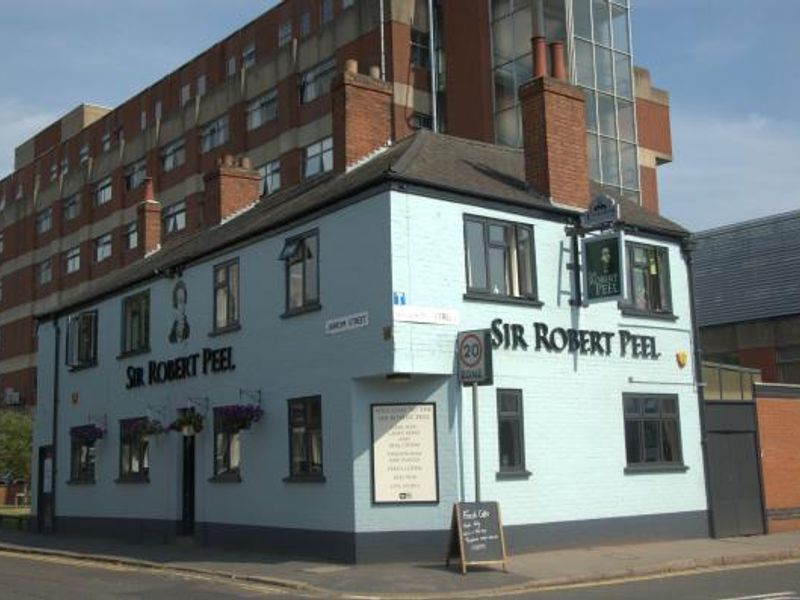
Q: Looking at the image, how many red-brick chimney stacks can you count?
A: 4